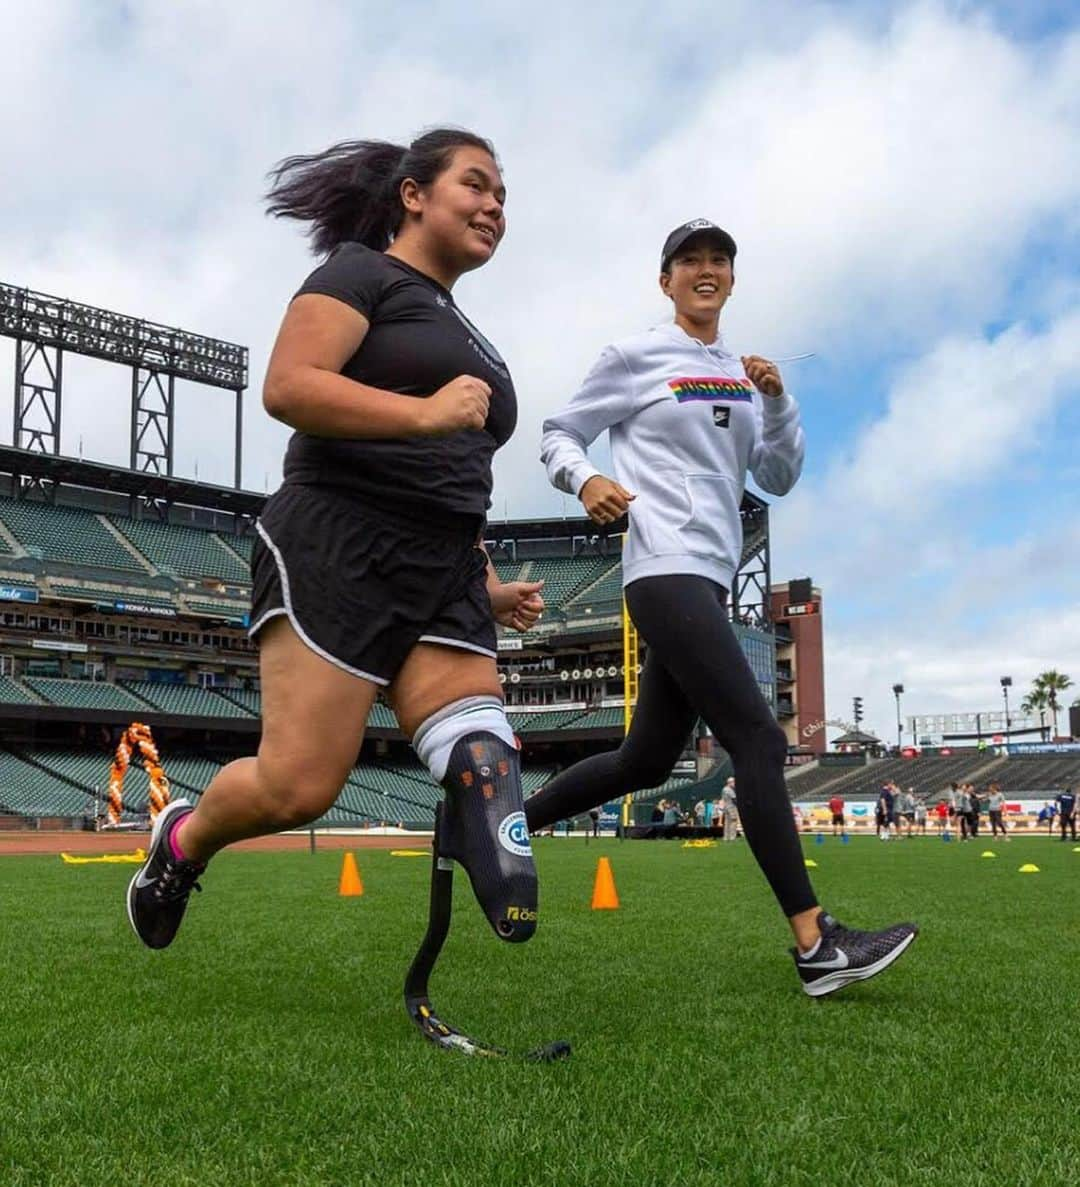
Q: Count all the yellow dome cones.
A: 4